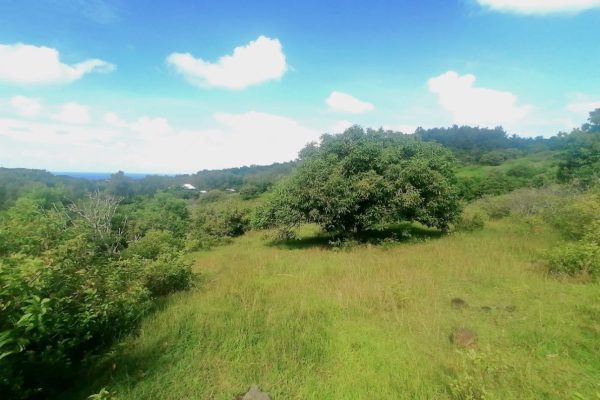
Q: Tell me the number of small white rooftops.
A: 3